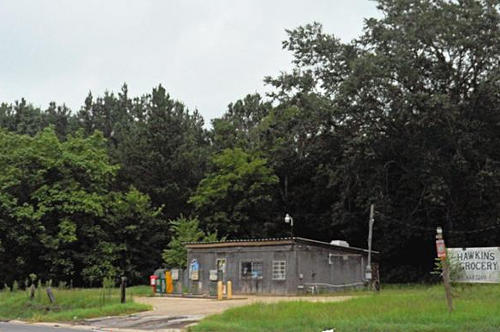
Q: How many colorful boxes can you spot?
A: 3